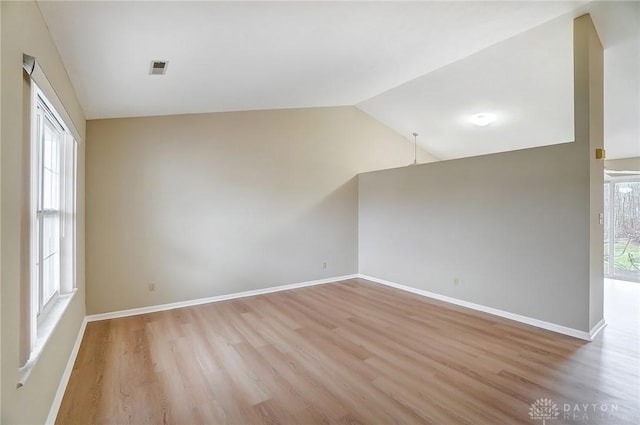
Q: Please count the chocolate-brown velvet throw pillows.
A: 0